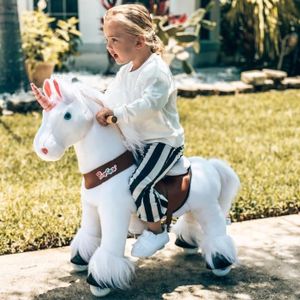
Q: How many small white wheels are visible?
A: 4